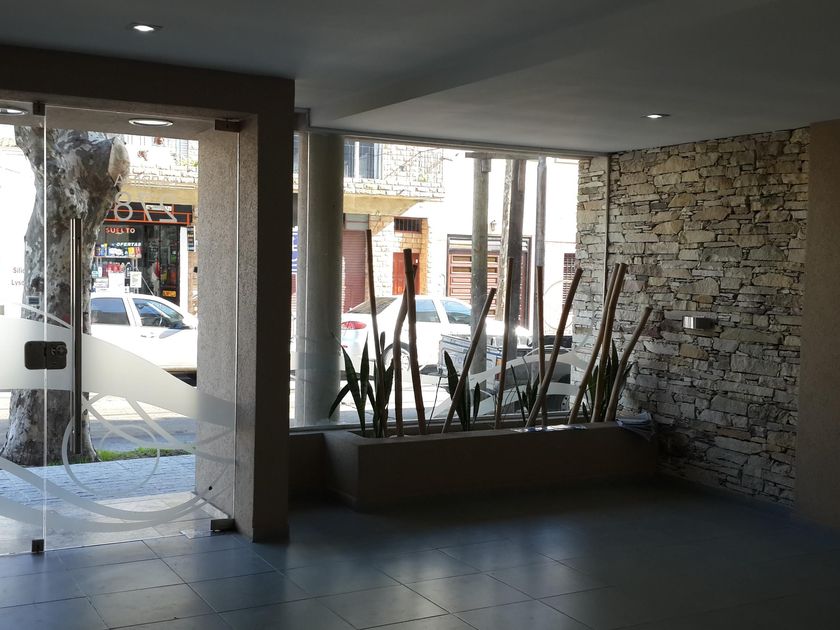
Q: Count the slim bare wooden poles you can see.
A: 10